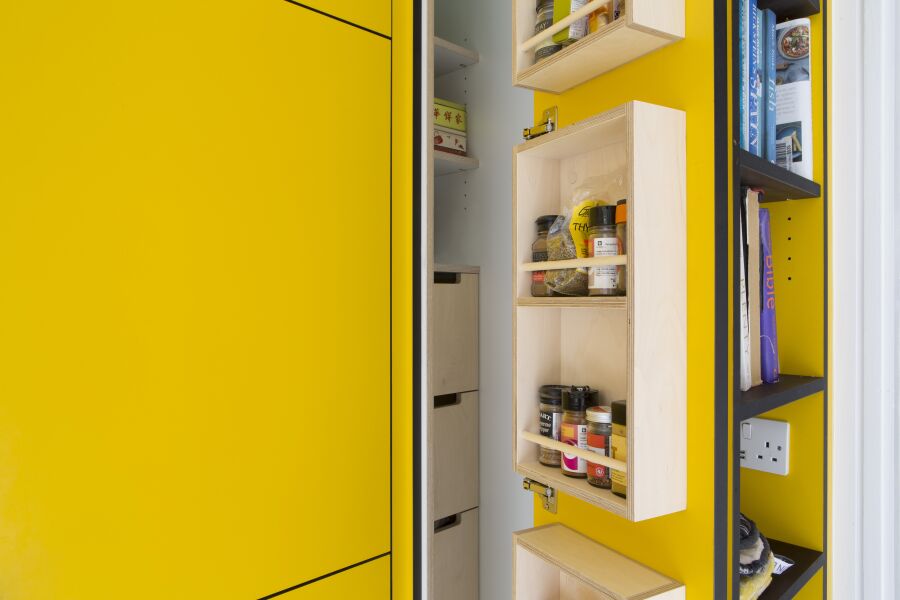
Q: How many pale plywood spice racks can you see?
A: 3